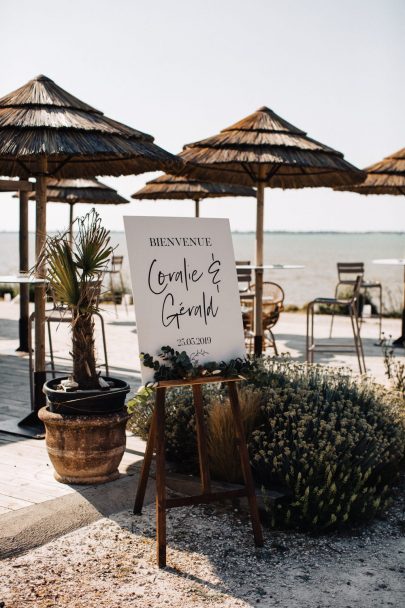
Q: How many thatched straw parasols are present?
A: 5